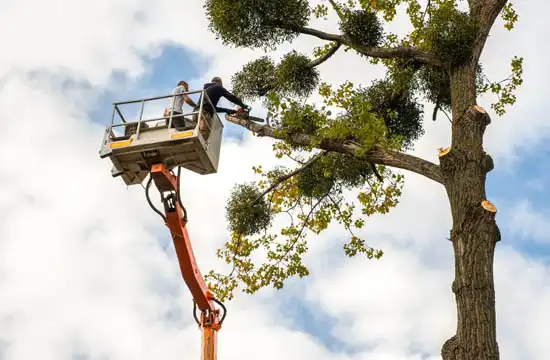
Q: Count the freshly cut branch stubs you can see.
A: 3